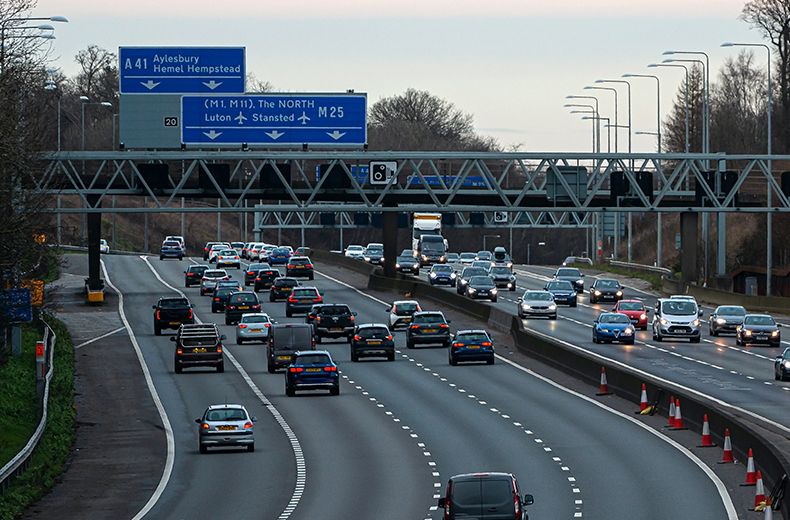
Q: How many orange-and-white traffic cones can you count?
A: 9